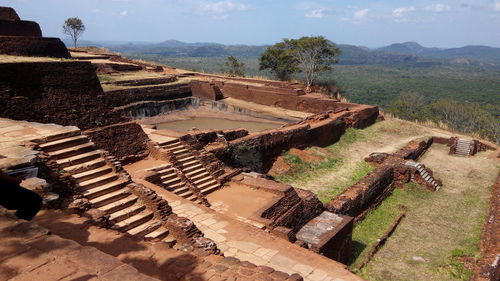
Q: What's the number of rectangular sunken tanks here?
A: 1